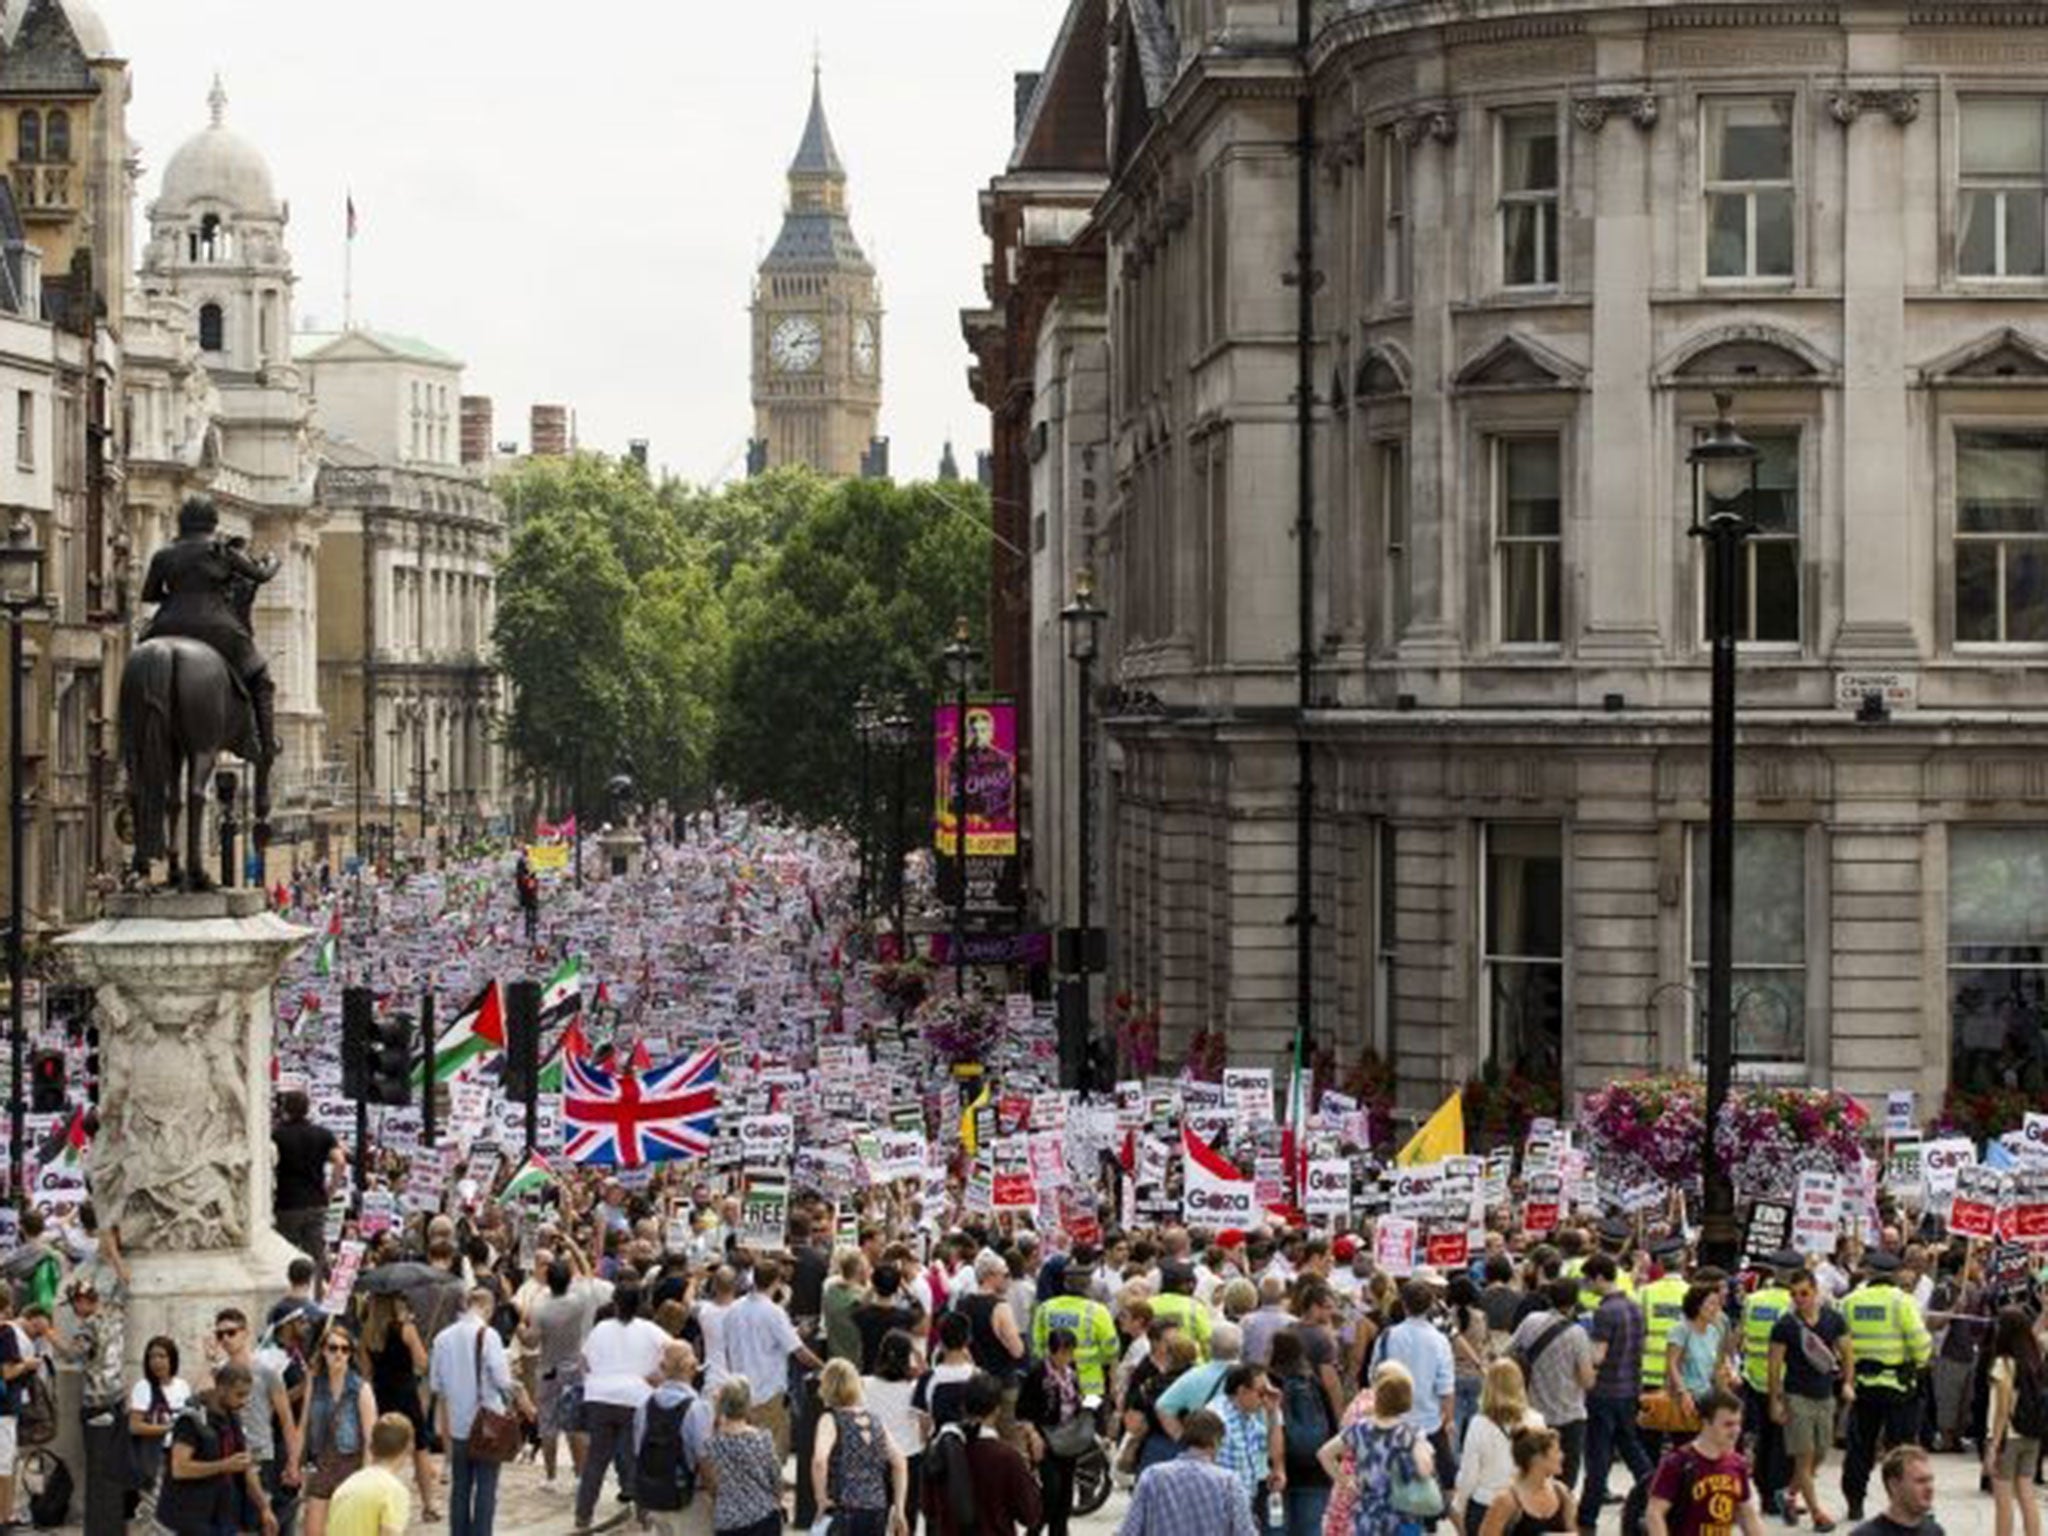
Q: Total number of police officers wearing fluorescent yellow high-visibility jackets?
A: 6